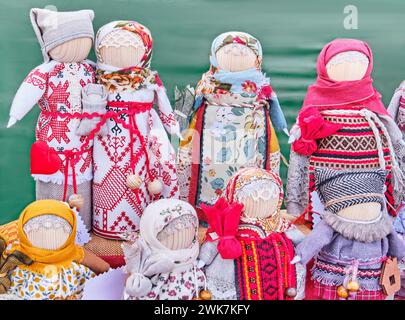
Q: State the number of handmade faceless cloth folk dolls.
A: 8